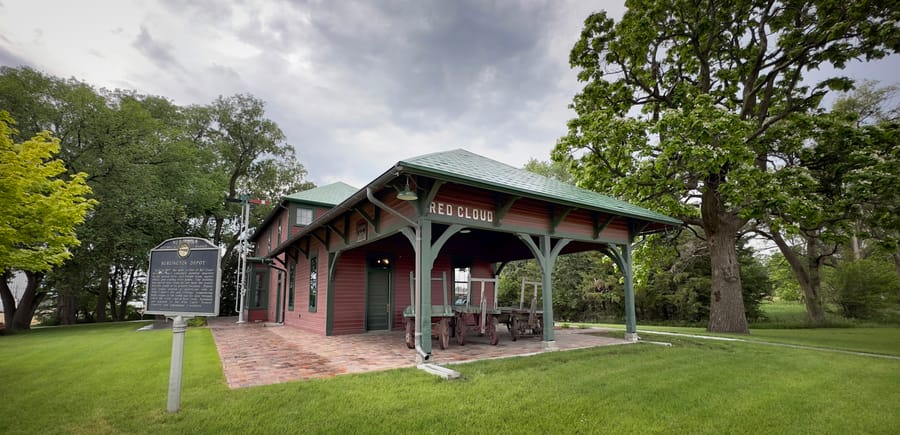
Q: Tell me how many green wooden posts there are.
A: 3